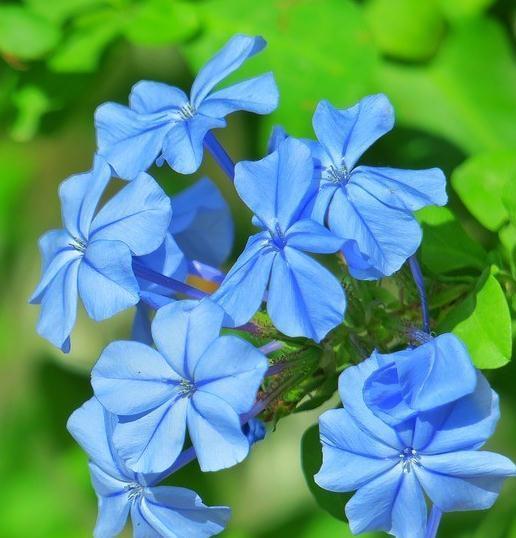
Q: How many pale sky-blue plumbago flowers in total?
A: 7